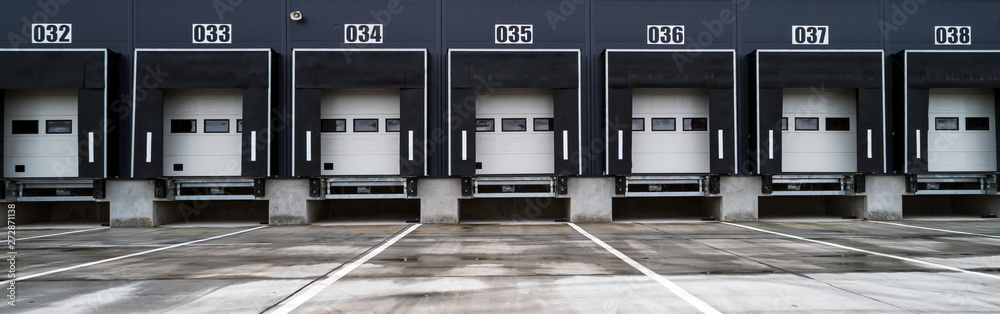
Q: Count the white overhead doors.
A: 7